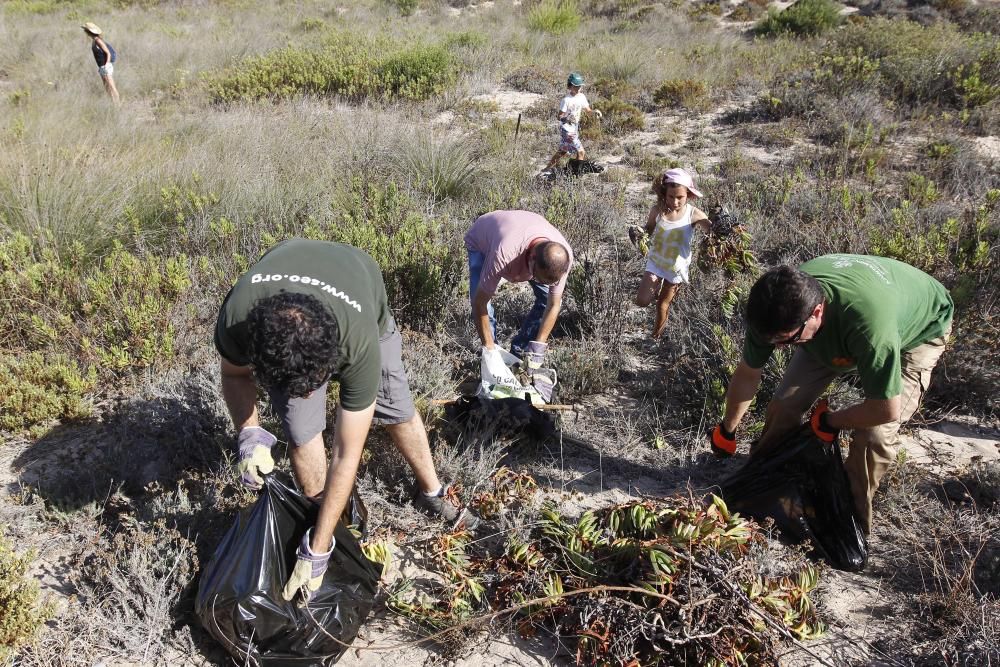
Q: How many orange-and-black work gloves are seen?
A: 2